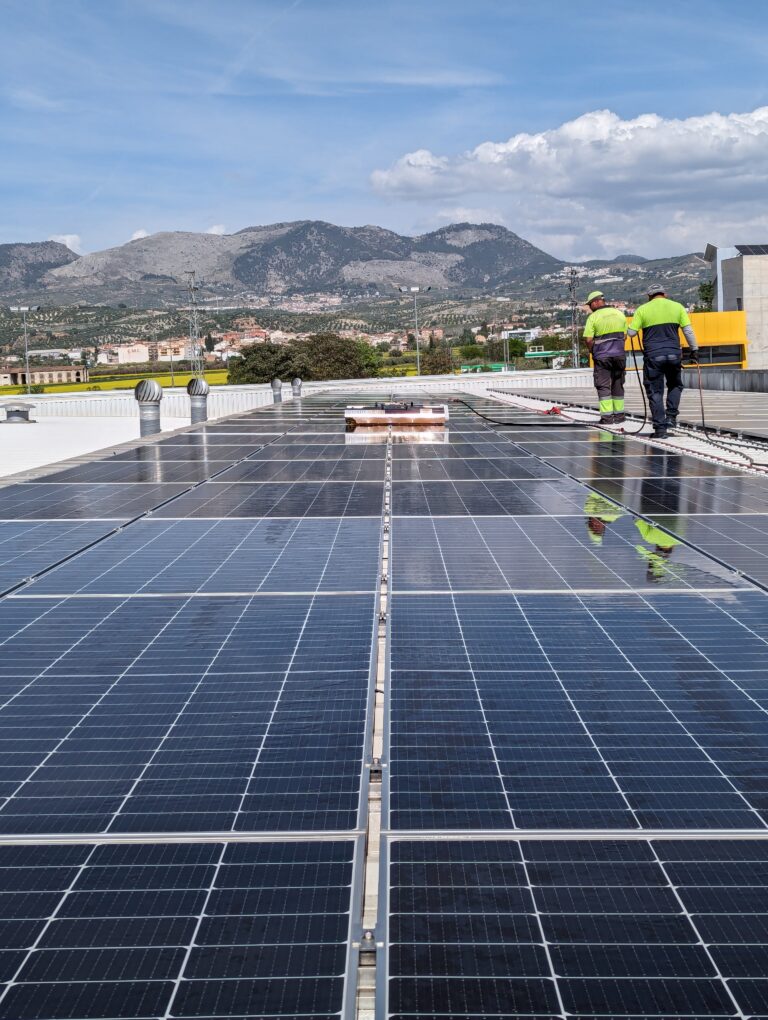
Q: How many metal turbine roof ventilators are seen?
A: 4